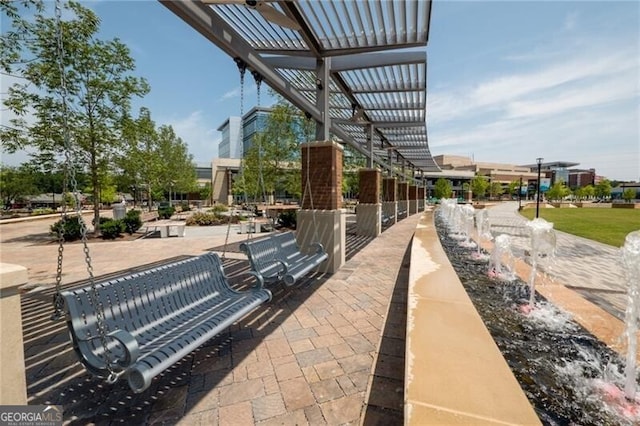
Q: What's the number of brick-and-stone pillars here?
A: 6